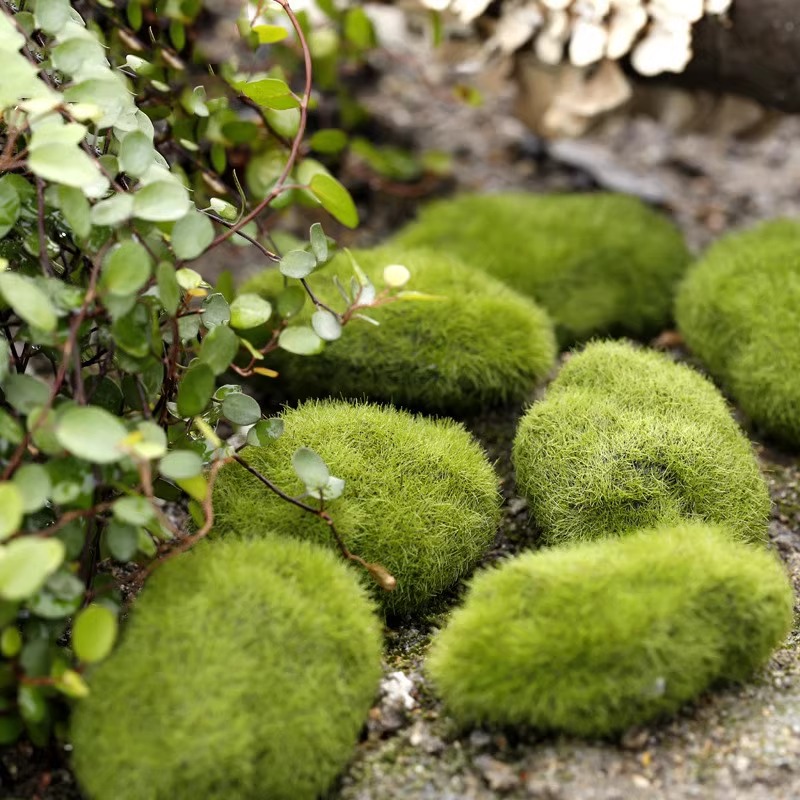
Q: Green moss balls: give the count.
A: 7